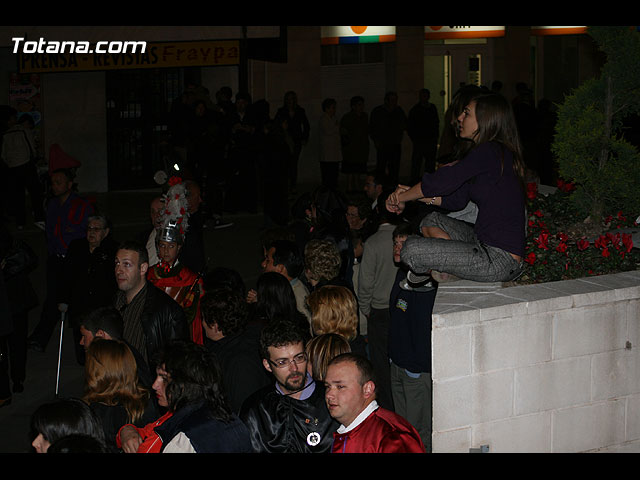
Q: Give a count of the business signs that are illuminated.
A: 3